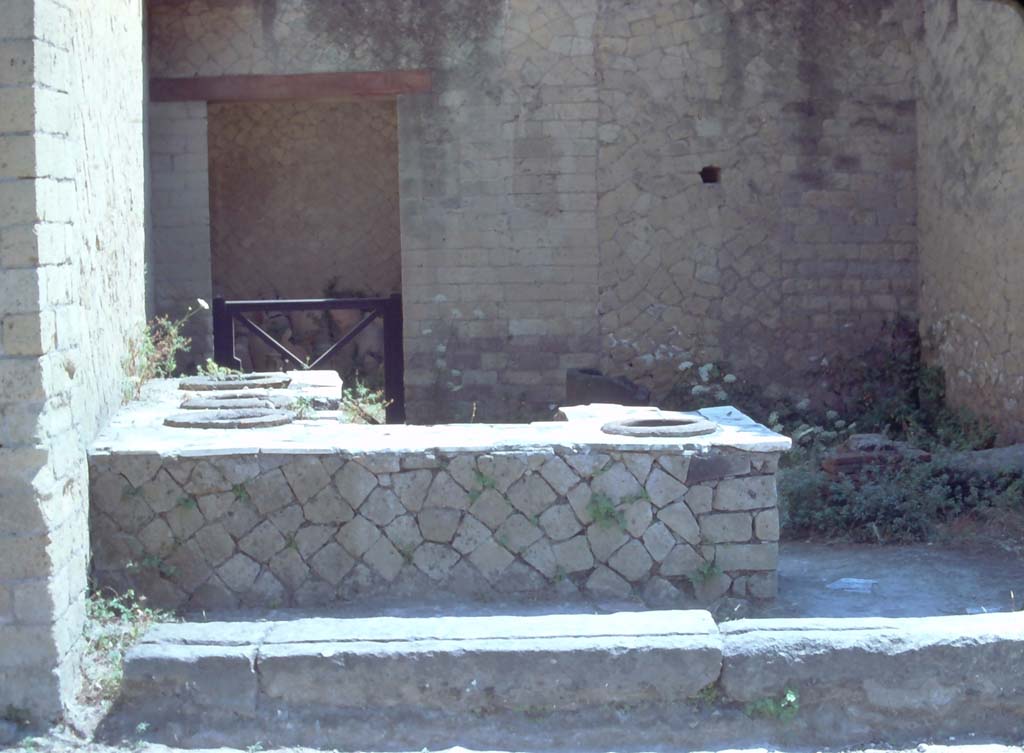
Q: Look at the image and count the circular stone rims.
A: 4